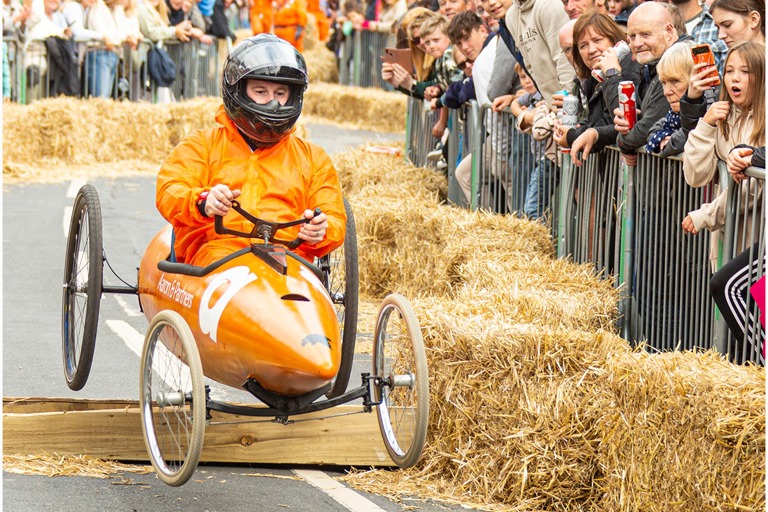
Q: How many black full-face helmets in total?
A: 1